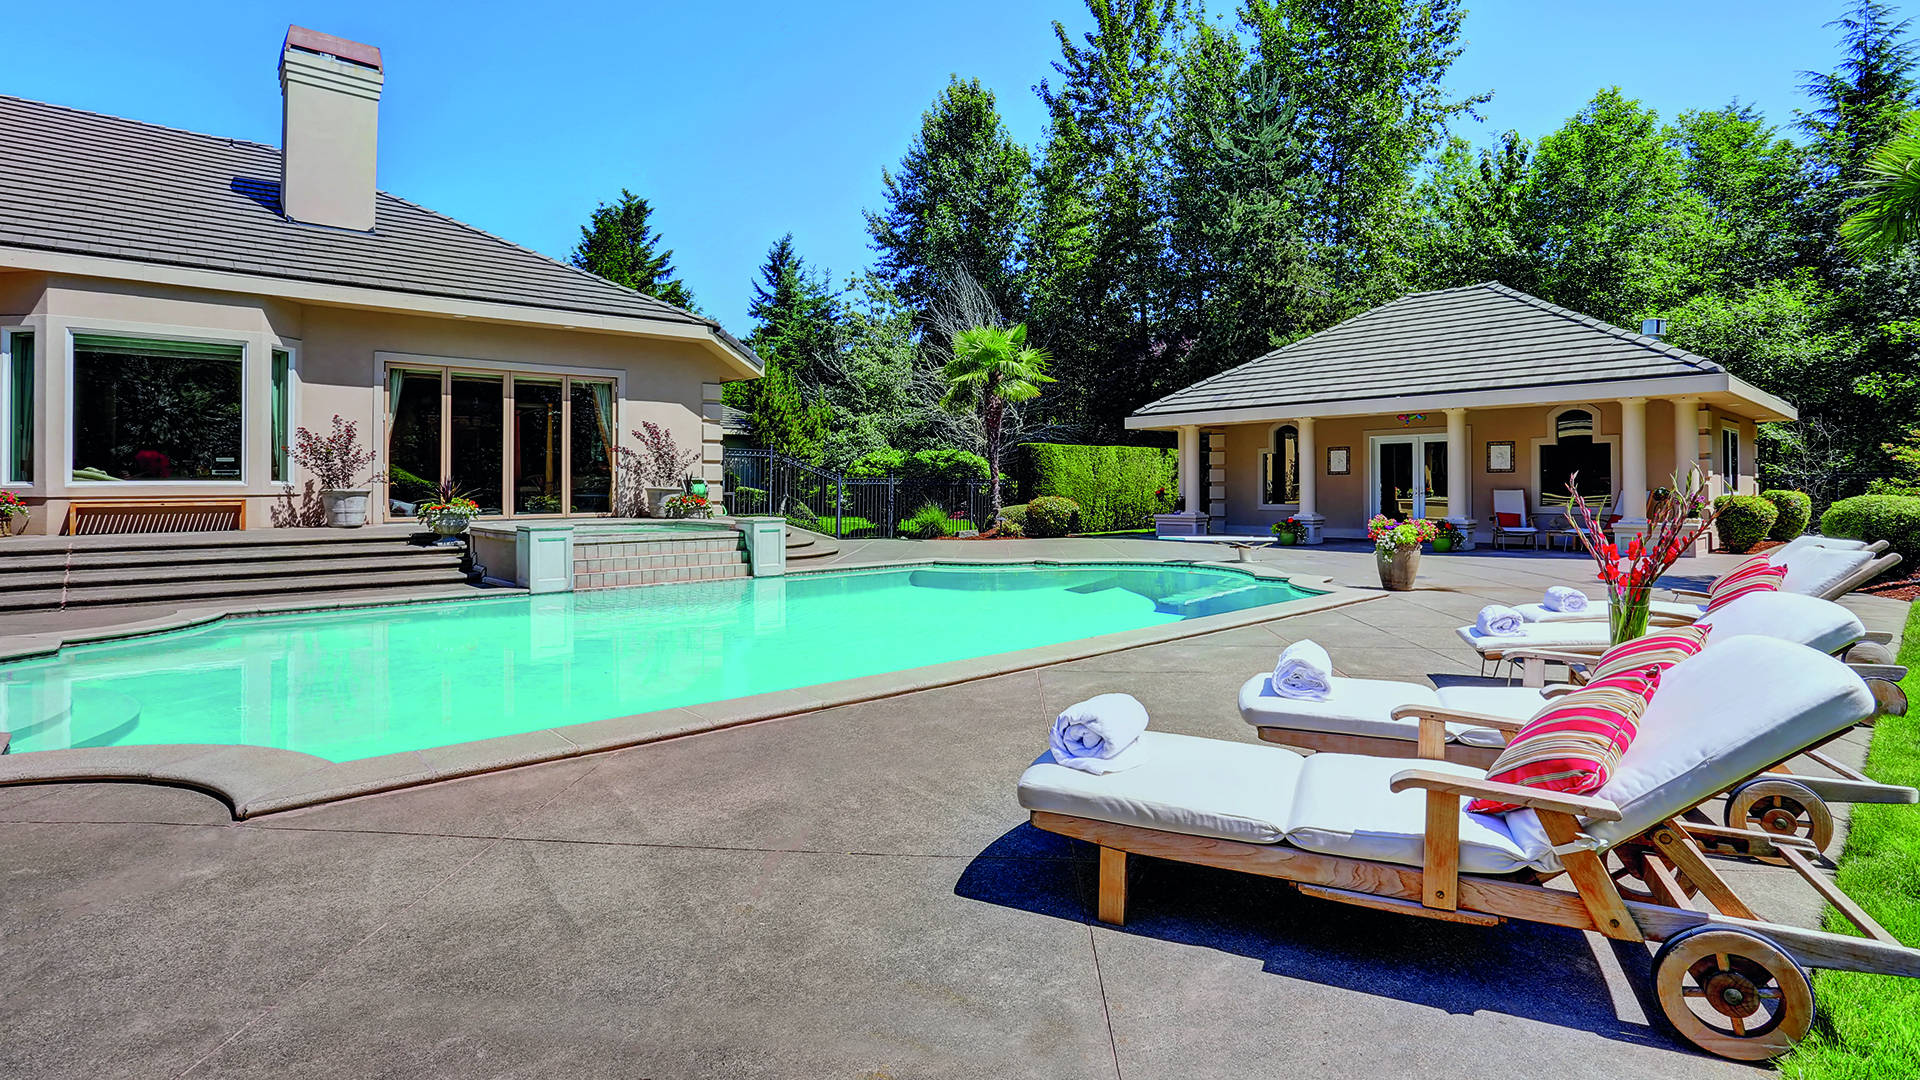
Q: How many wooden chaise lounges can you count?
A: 4